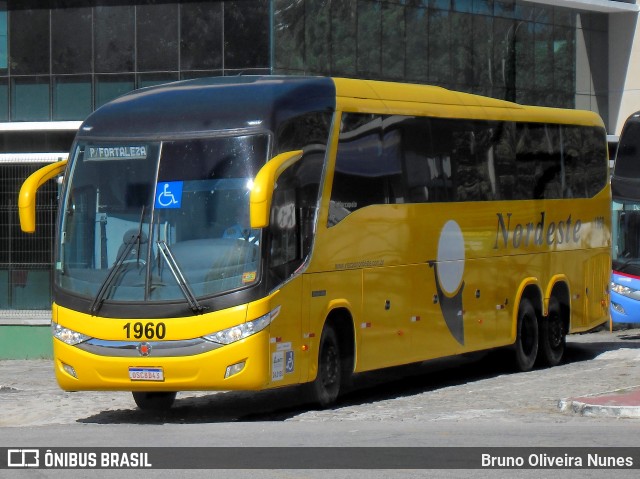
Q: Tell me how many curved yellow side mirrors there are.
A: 2